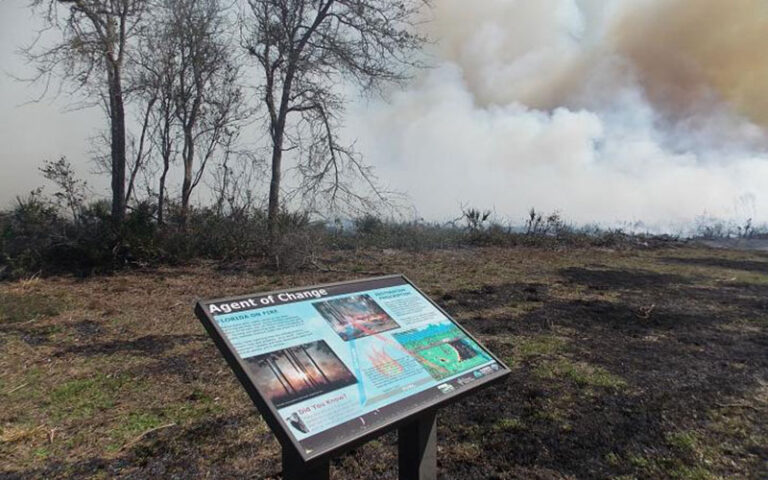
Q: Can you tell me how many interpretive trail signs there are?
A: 1